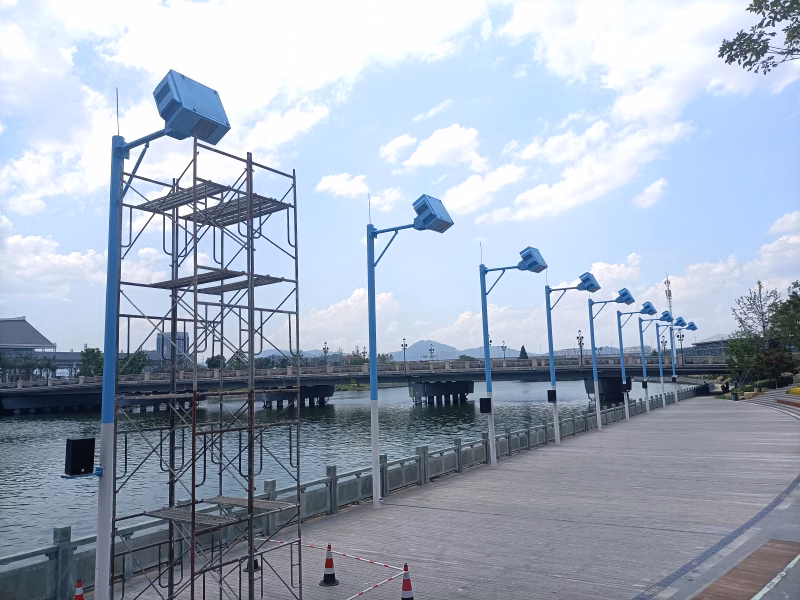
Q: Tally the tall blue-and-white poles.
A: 9